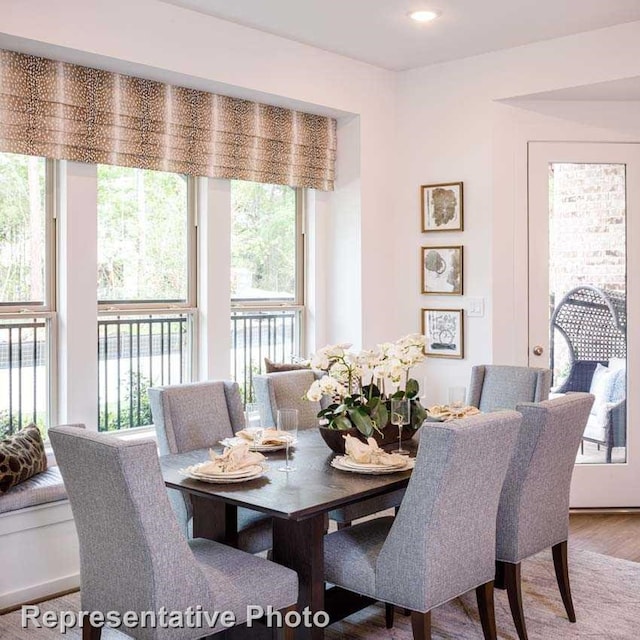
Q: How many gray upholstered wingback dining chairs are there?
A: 6